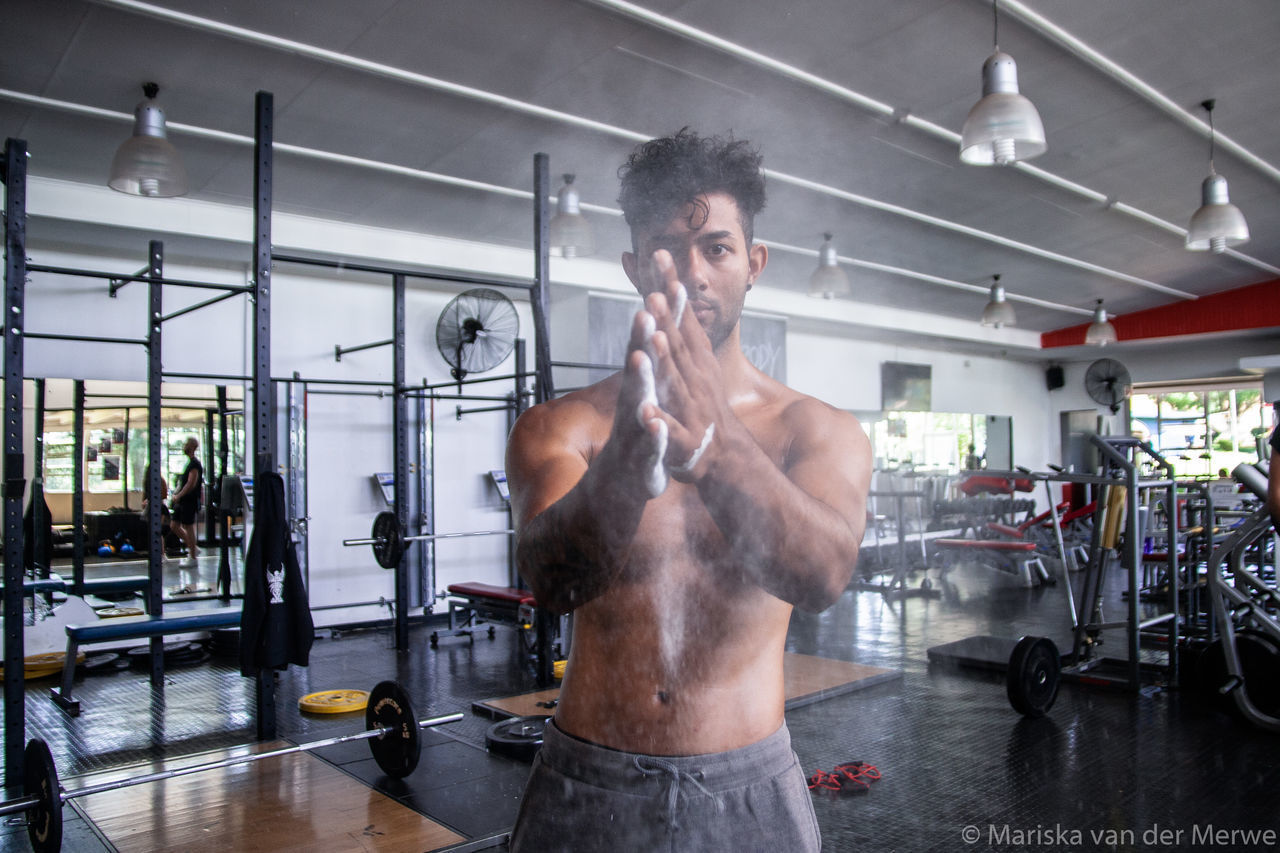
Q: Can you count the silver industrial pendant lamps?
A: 7